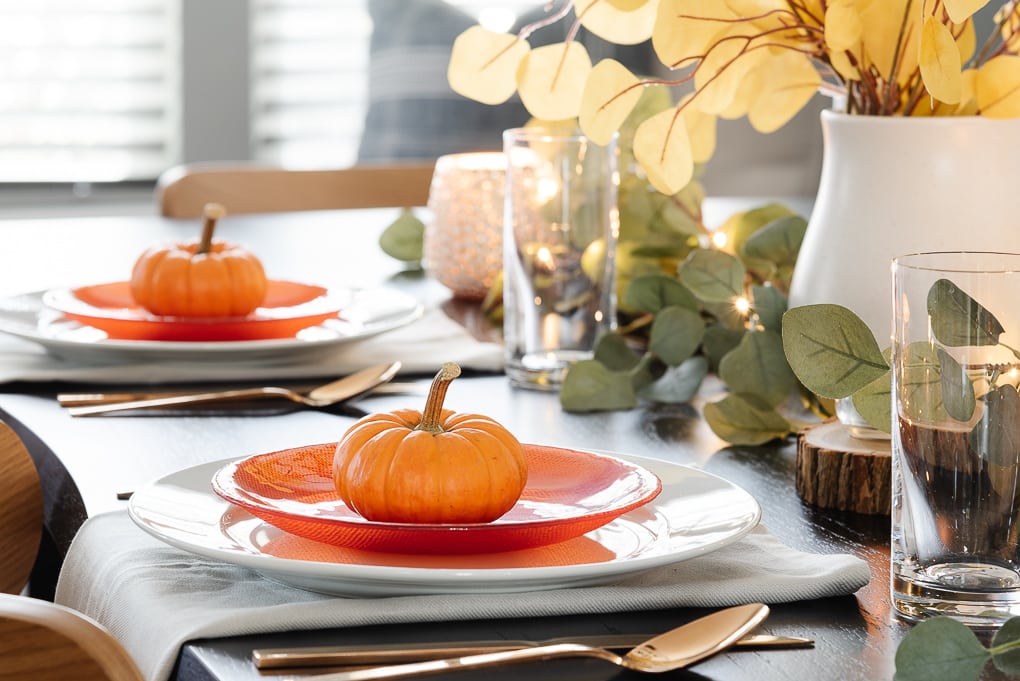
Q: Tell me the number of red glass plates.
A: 2